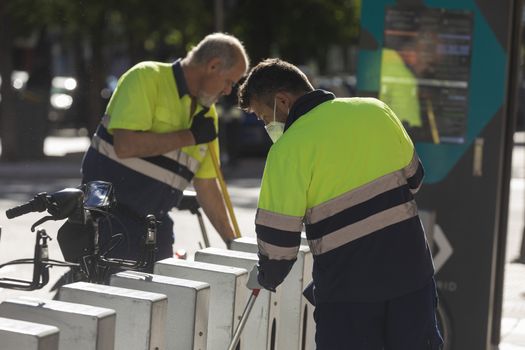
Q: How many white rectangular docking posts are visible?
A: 7